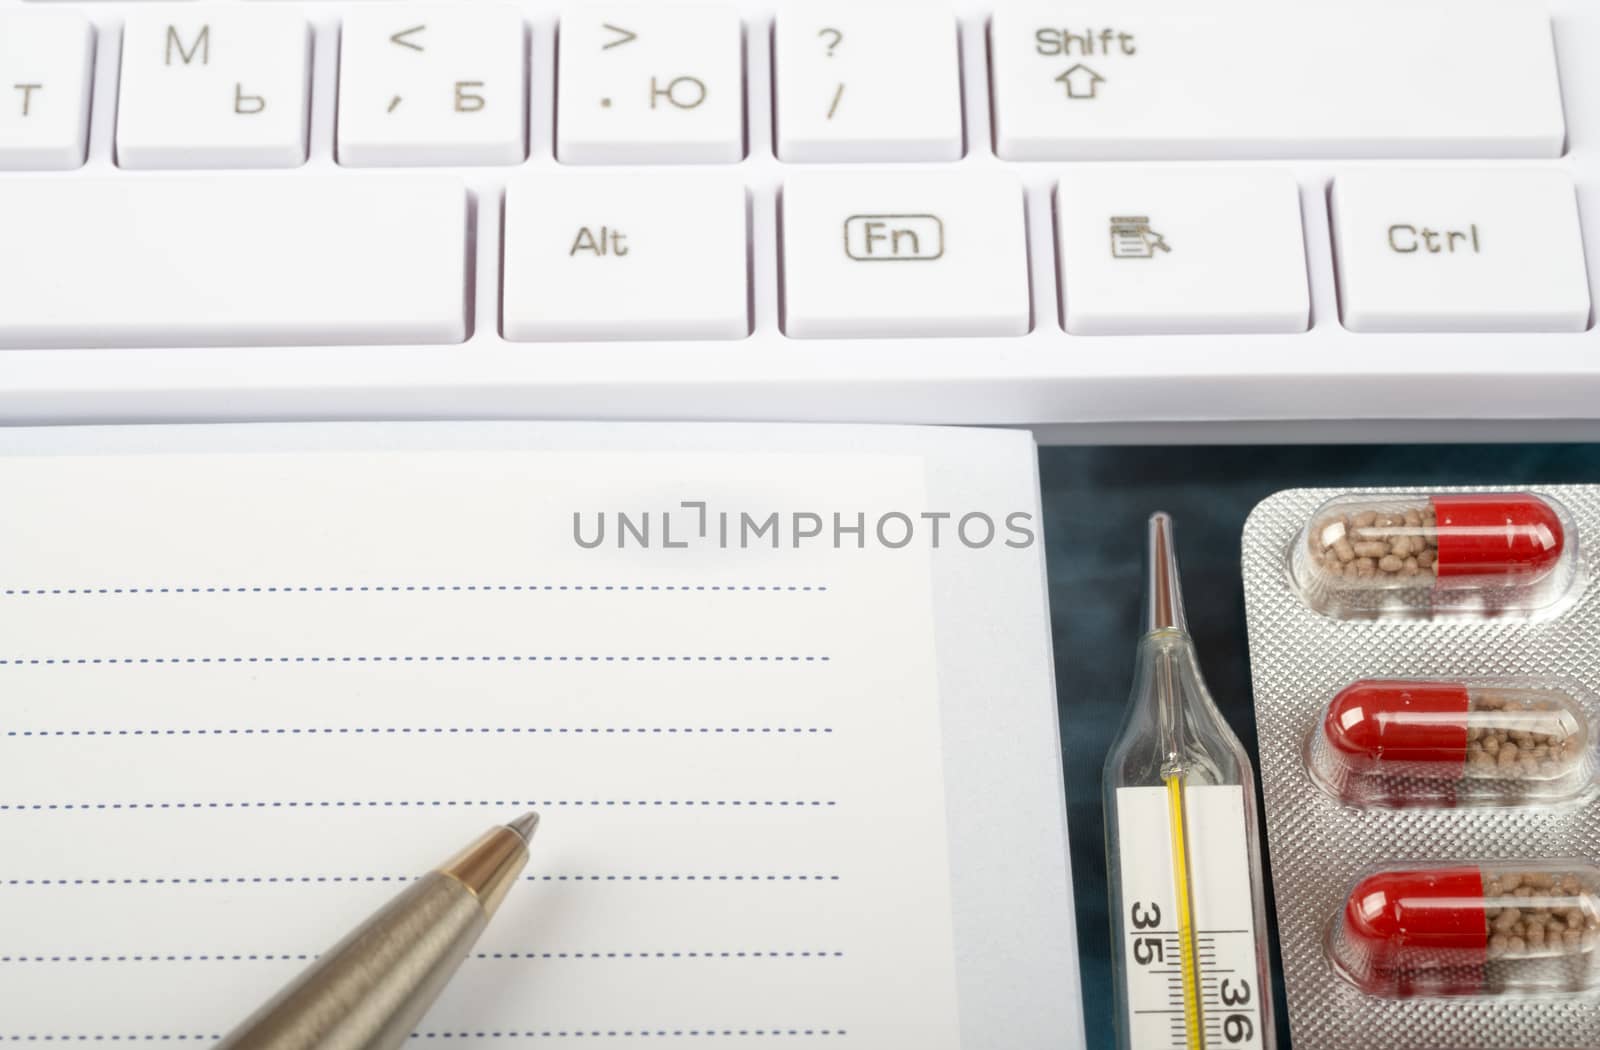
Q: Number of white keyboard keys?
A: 11